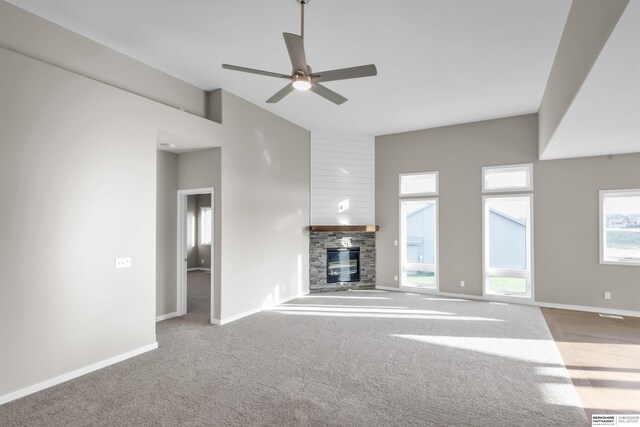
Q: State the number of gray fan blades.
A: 5